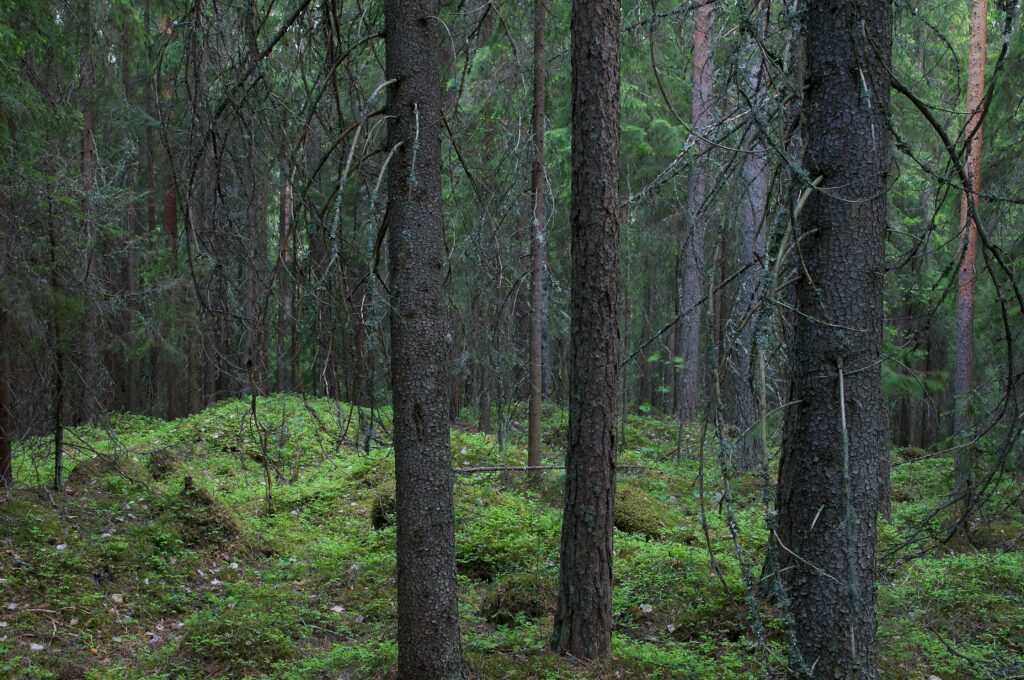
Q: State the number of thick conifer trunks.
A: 3